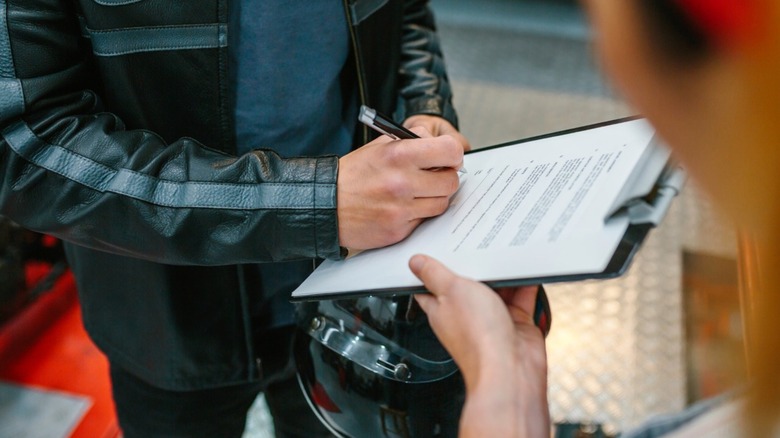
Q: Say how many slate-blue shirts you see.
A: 1